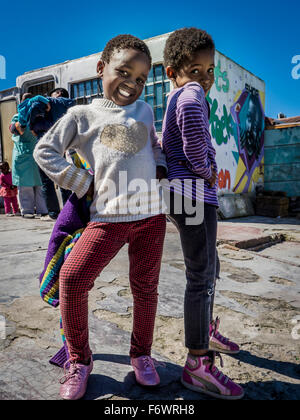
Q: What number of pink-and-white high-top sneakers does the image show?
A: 2